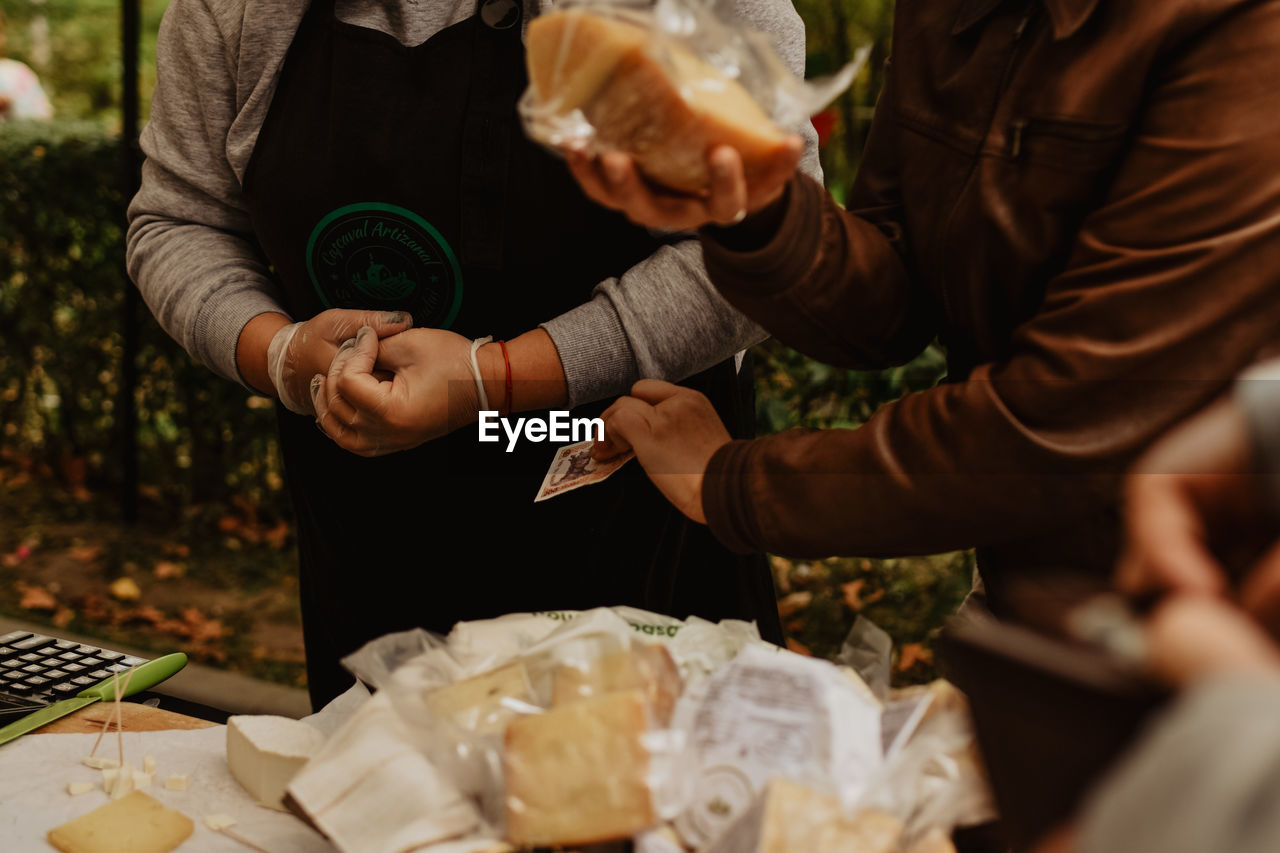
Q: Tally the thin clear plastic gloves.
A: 2